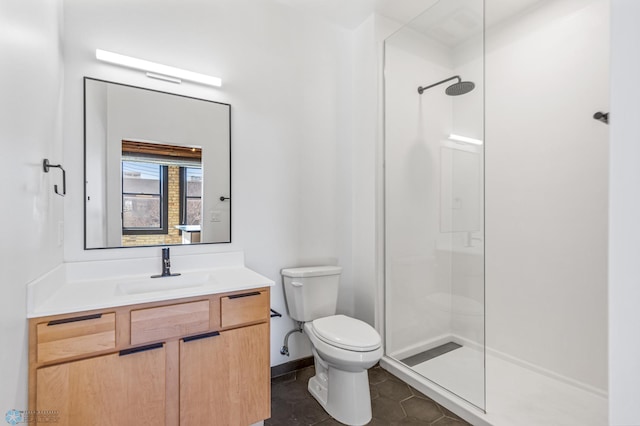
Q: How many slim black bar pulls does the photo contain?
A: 4